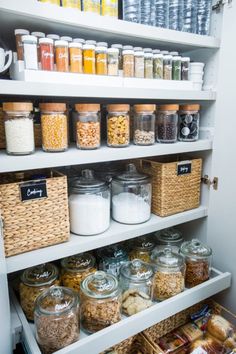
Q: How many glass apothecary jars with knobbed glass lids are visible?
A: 12